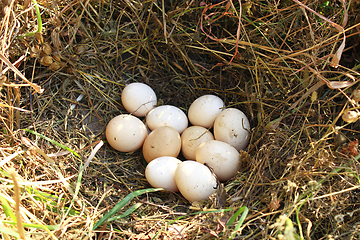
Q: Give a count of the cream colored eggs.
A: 10